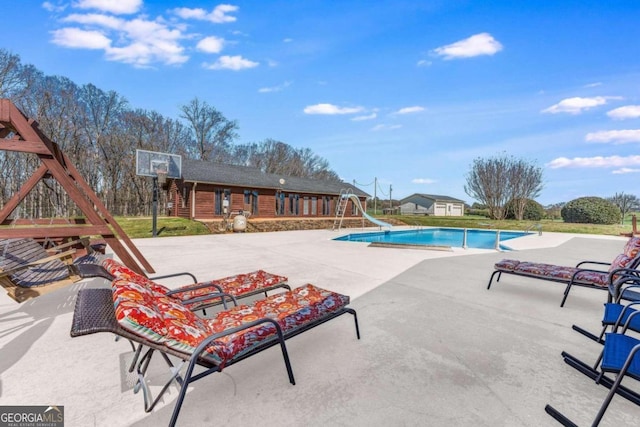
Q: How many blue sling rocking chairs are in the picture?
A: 2